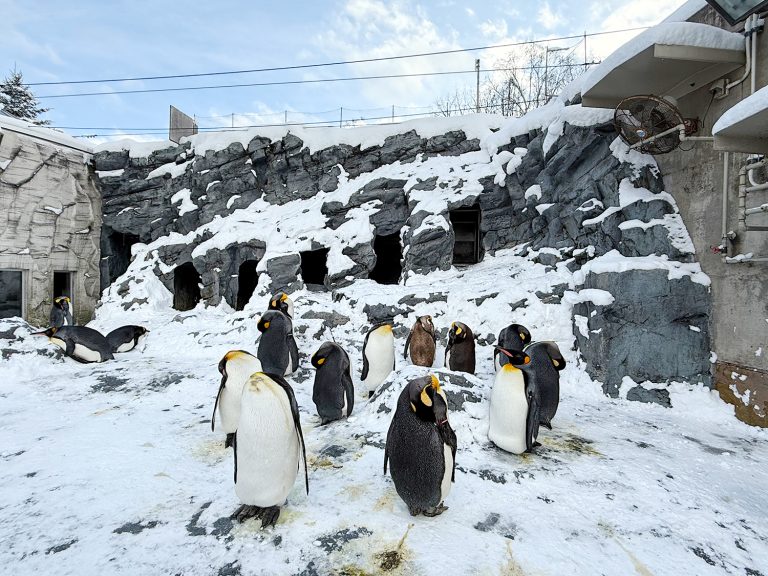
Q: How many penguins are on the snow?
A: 15